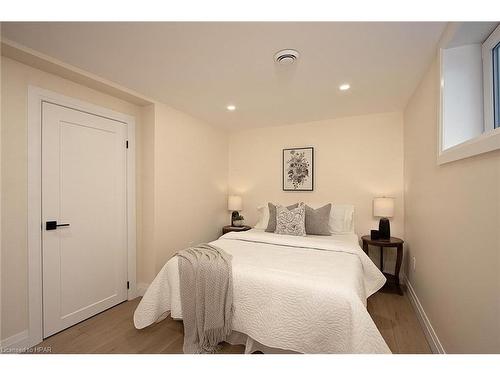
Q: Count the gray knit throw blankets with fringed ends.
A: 1